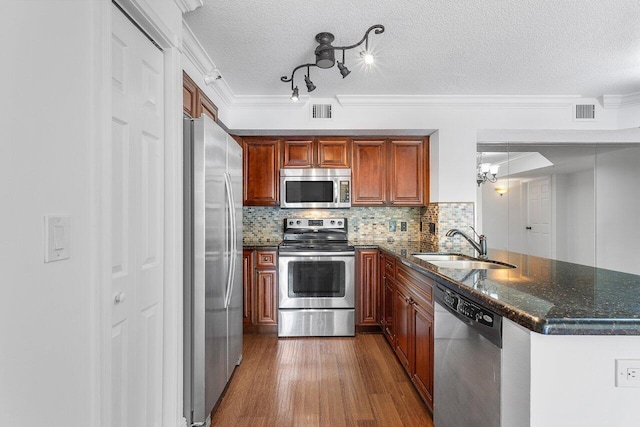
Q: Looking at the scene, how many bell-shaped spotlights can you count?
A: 4